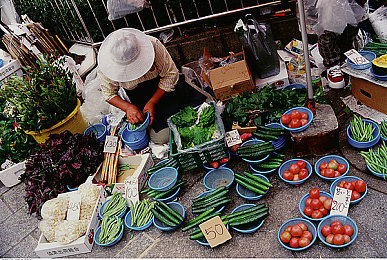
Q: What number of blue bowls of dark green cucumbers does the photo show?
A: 10